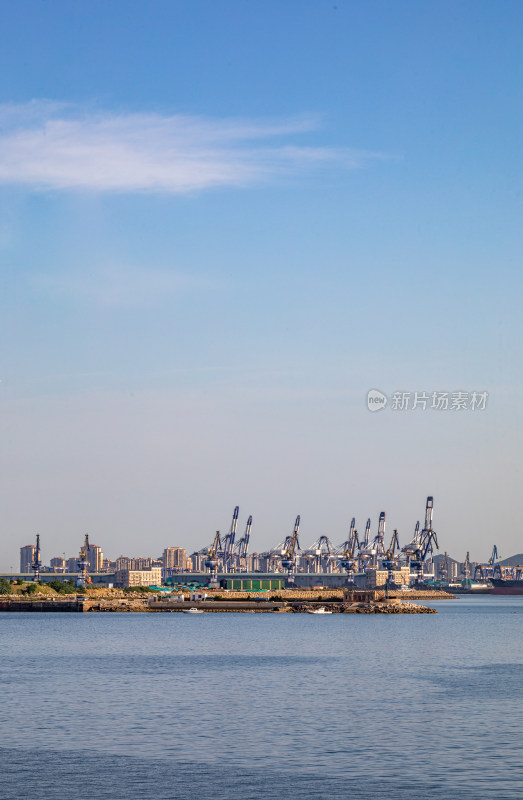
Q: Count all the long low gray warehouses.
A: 2